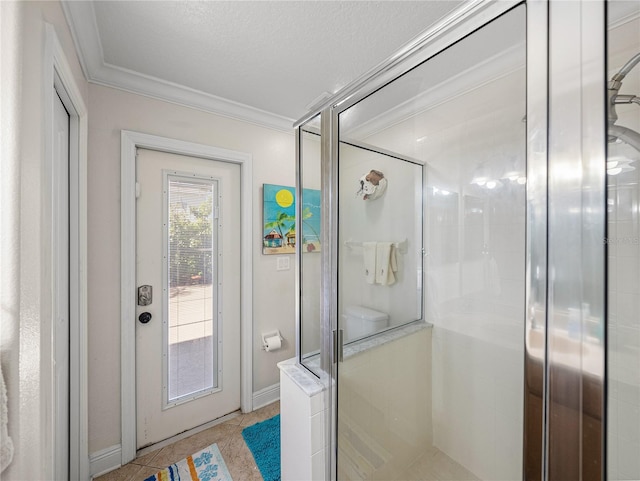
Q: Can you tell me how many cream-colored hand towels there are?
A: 2